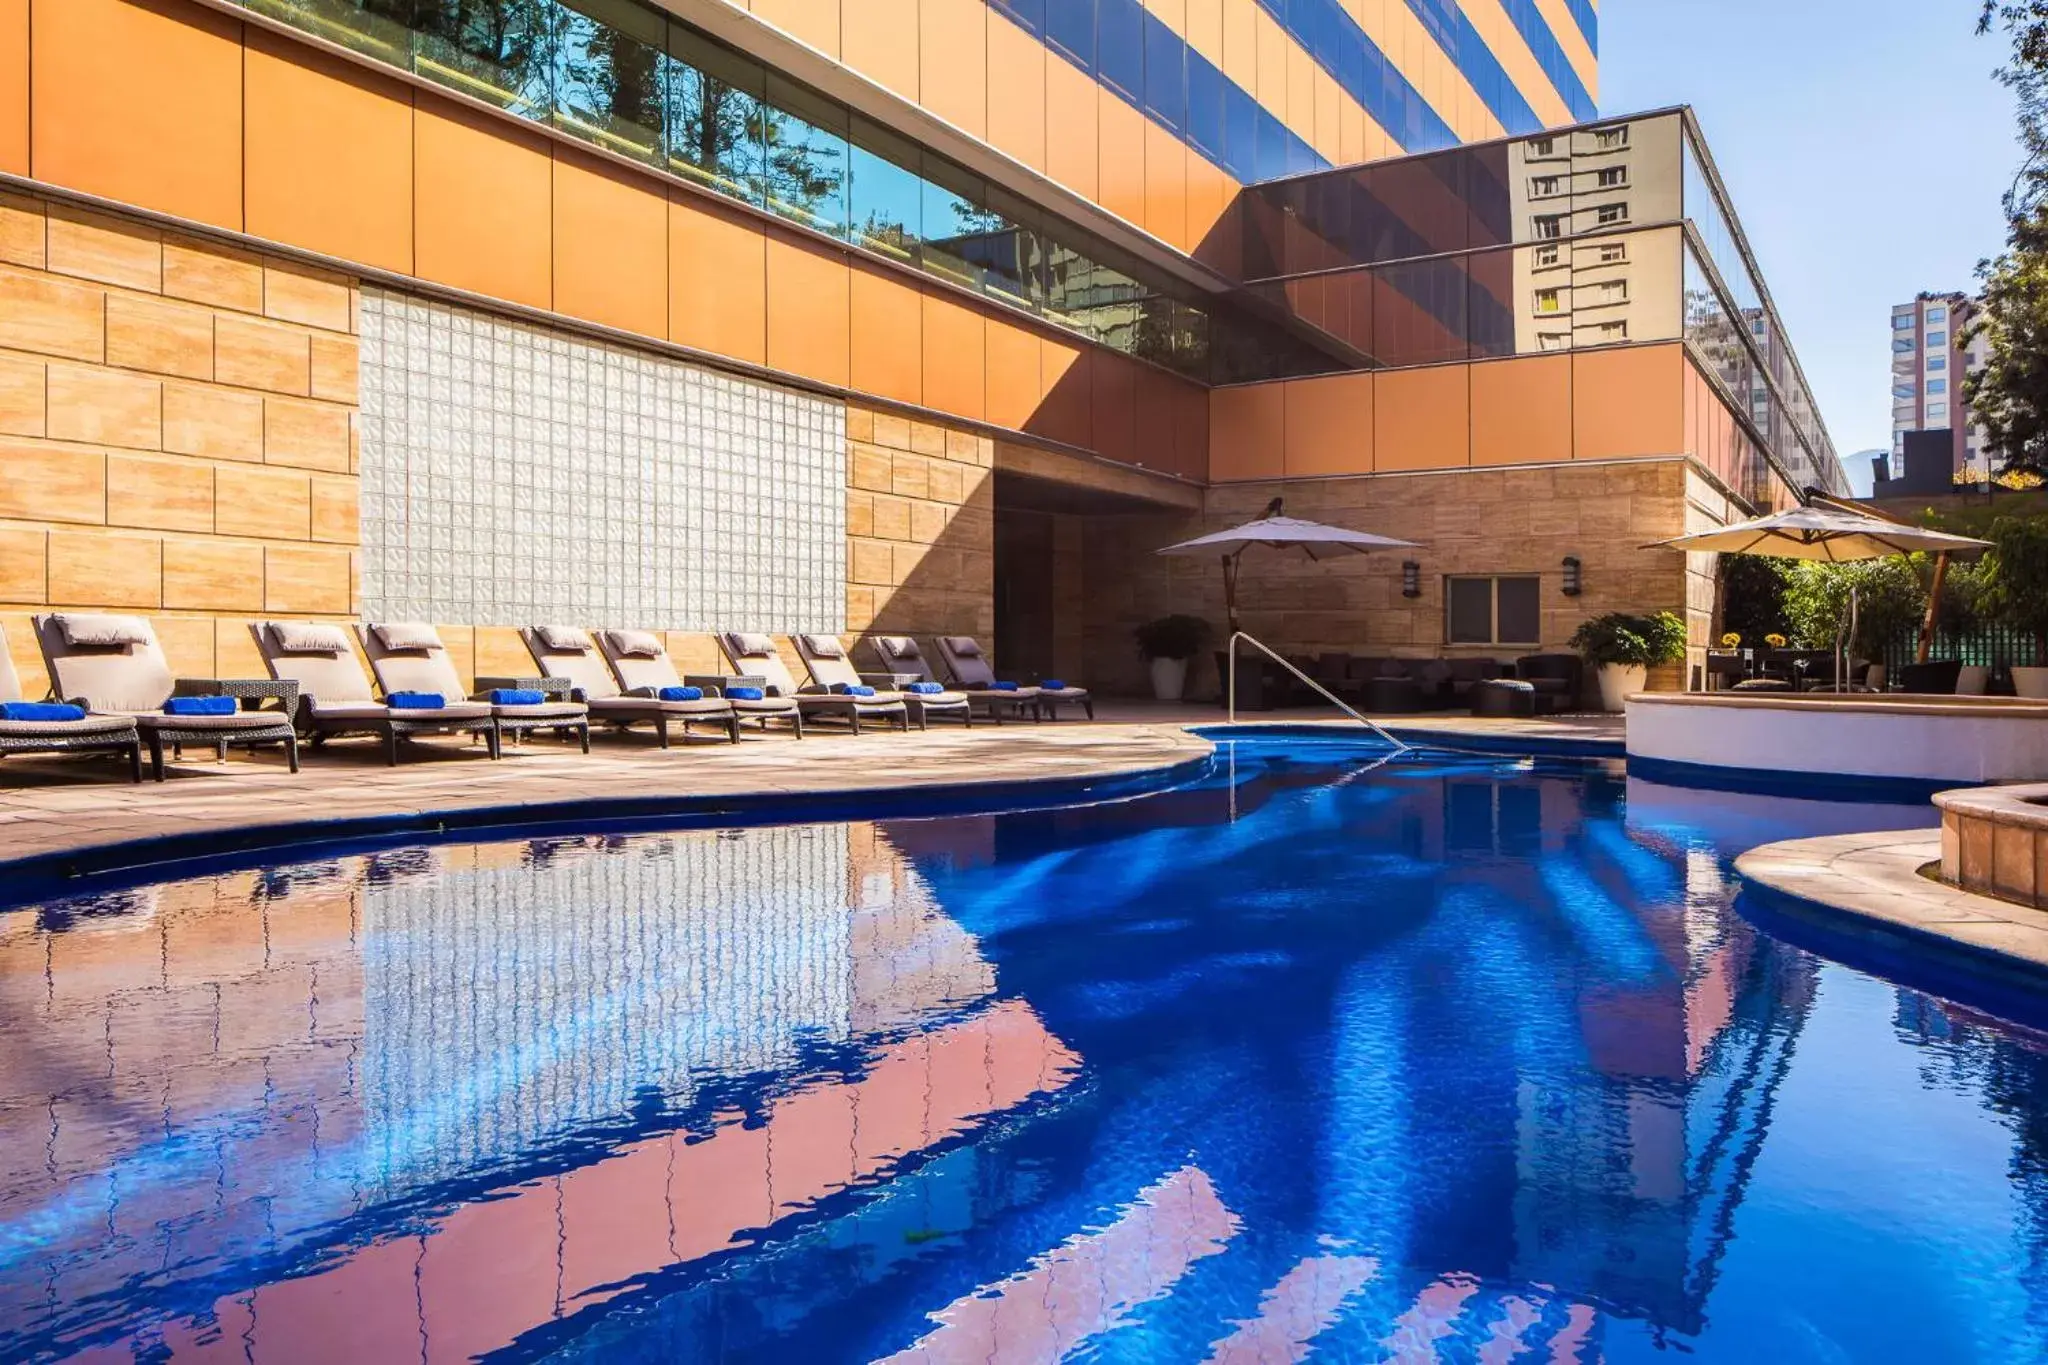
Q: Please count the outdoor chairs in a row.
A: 10